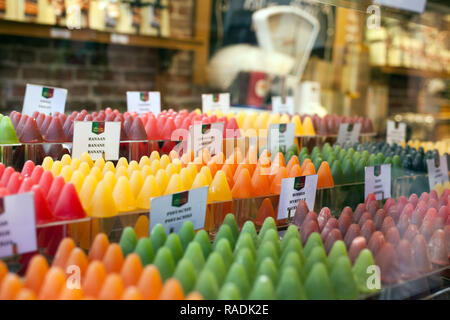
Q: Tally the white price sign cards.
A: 14